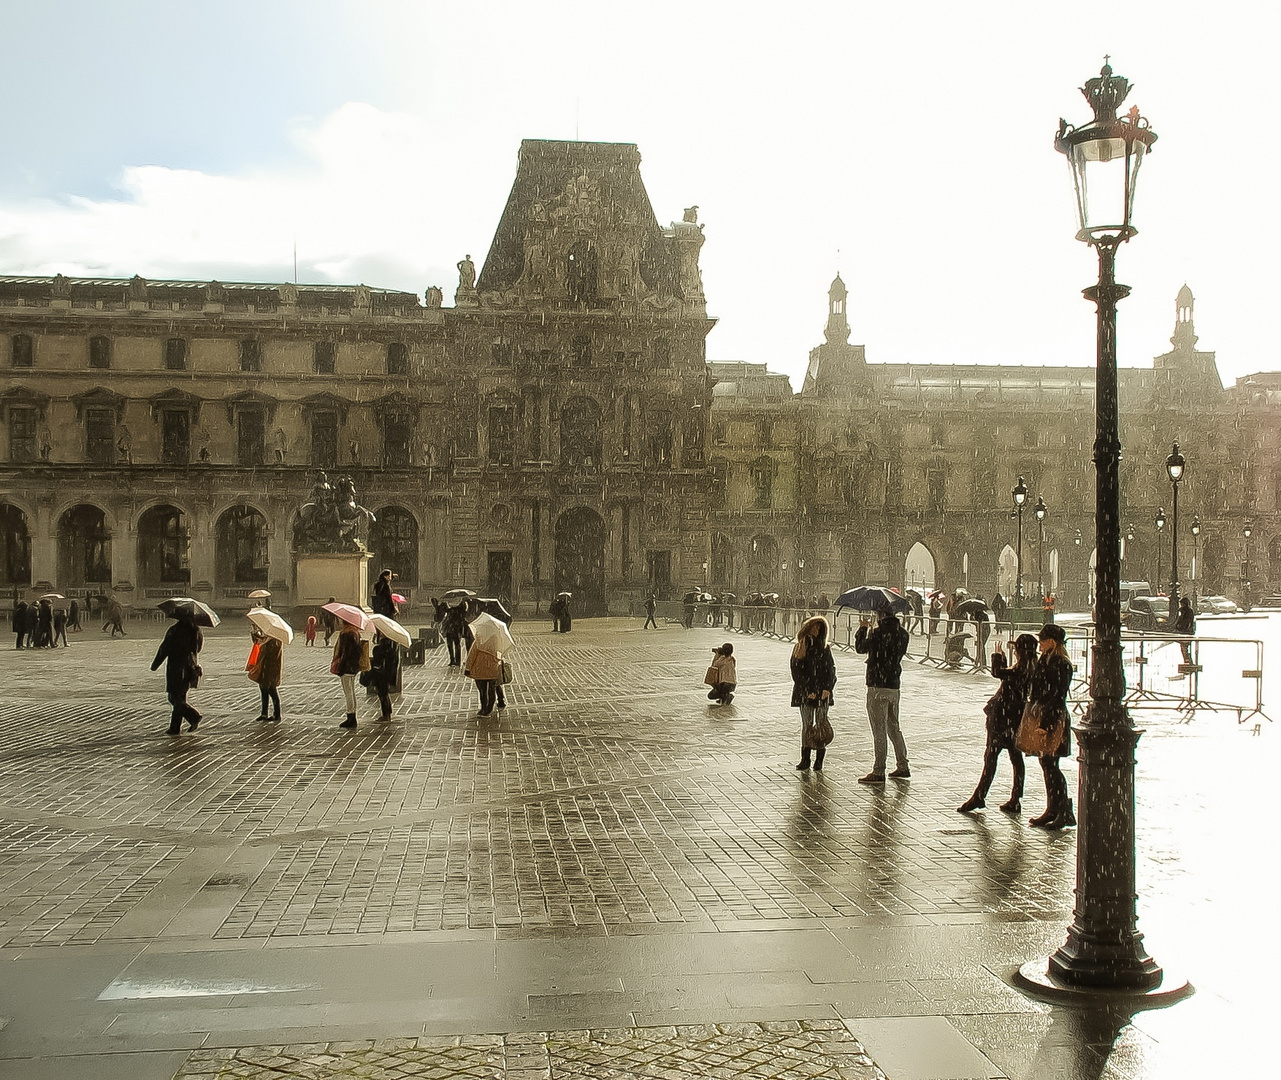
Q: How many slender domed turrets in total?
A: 2